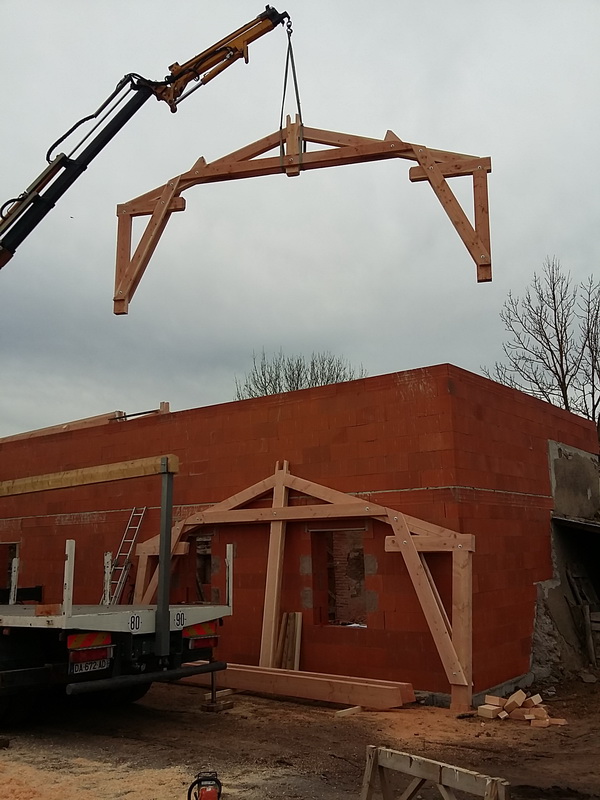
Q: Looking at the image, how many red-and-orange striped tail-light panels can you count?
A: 2